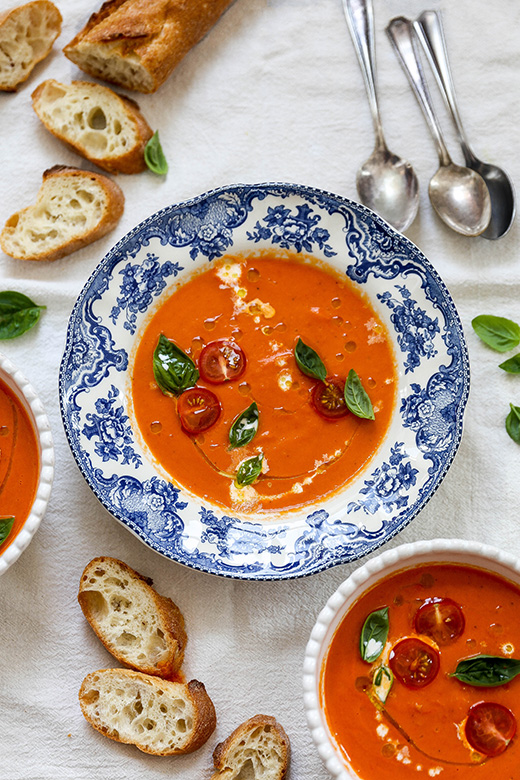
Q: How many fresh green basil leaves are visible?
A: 14